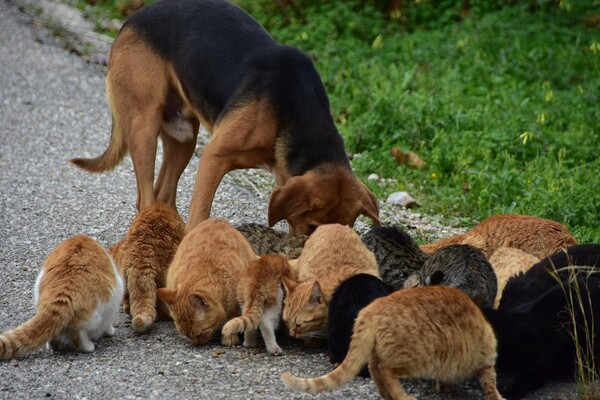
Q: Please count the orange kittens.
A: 8